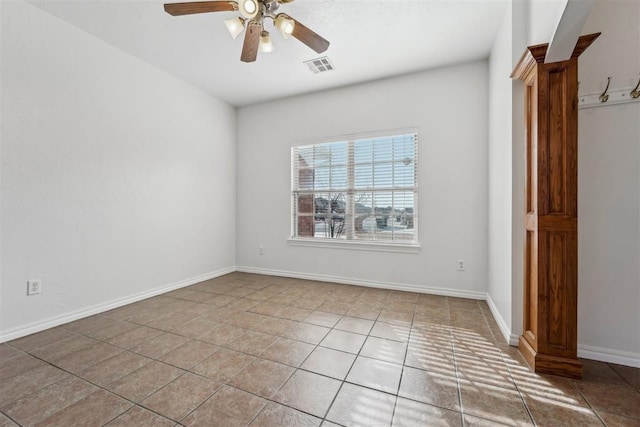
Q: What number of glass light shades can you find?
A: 4